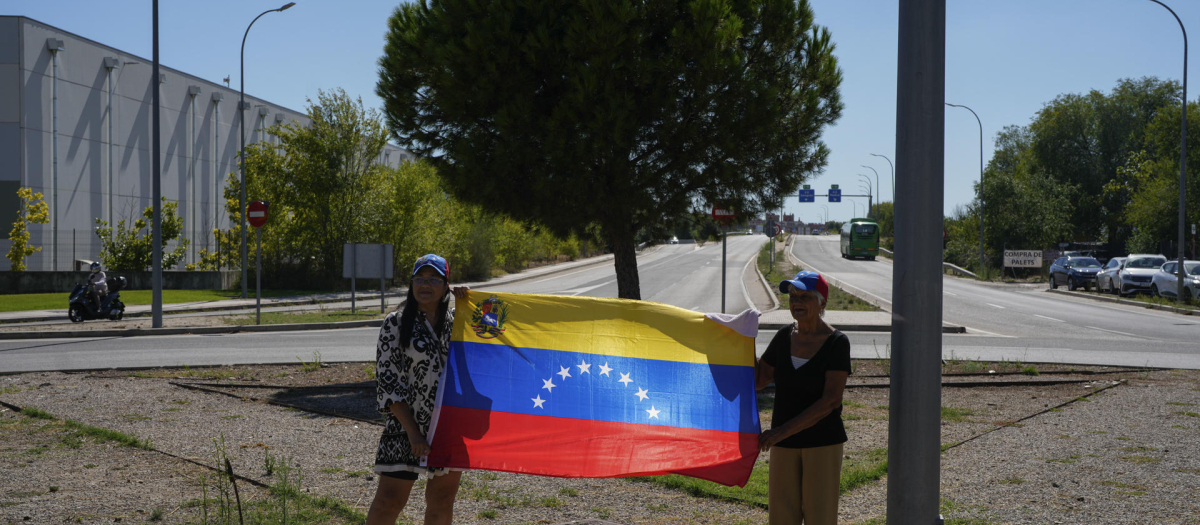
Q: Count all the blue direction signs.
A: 2